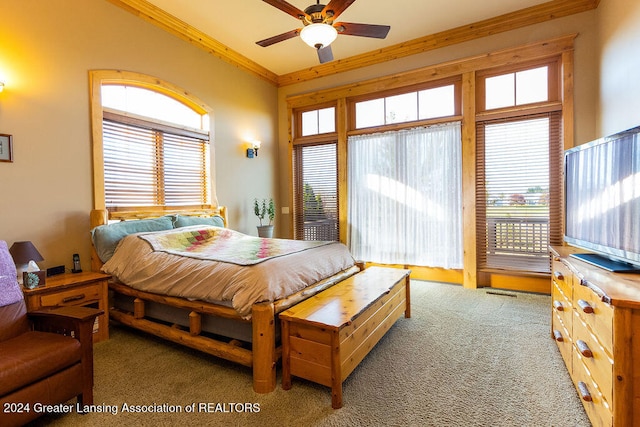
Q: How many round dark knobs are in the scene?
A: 6